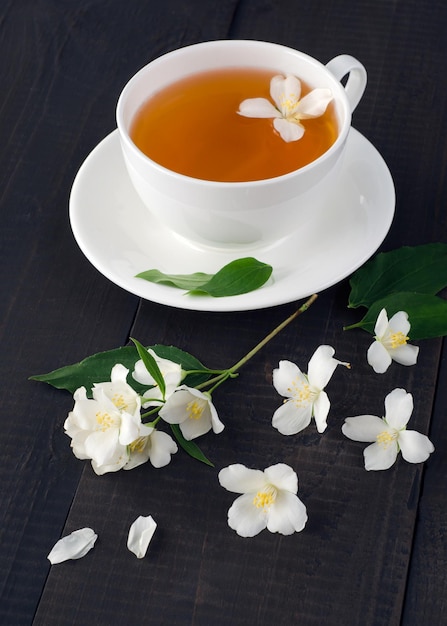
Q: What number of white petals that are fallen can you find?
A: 2